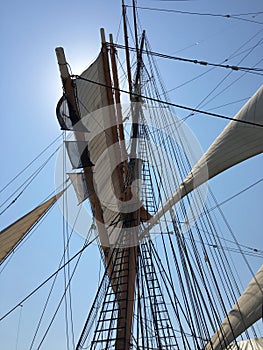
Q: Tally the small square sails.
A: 3